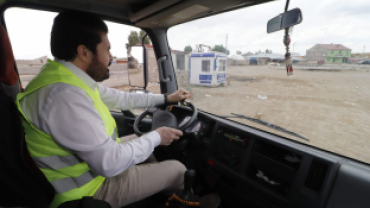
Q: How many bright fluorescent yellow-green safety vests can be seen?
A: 1